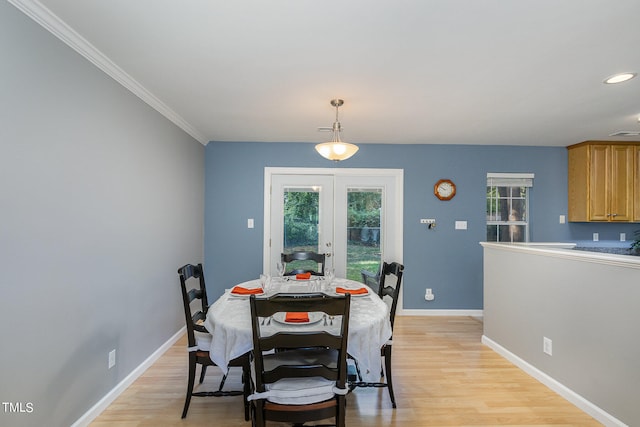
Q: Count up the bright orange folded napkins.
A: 4